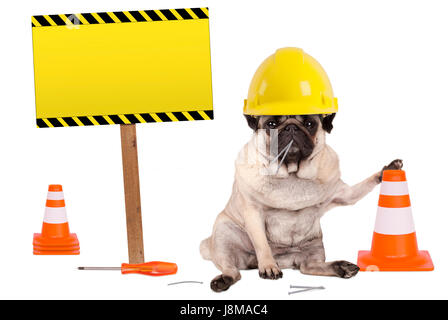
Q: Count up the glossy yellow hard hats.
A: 1